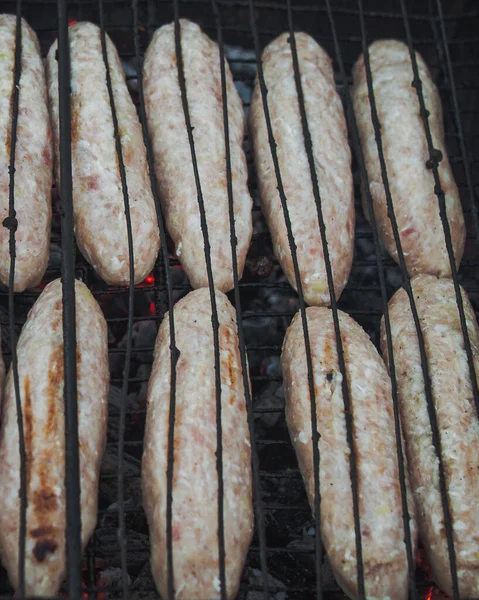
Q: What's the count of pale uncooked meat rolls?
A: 9